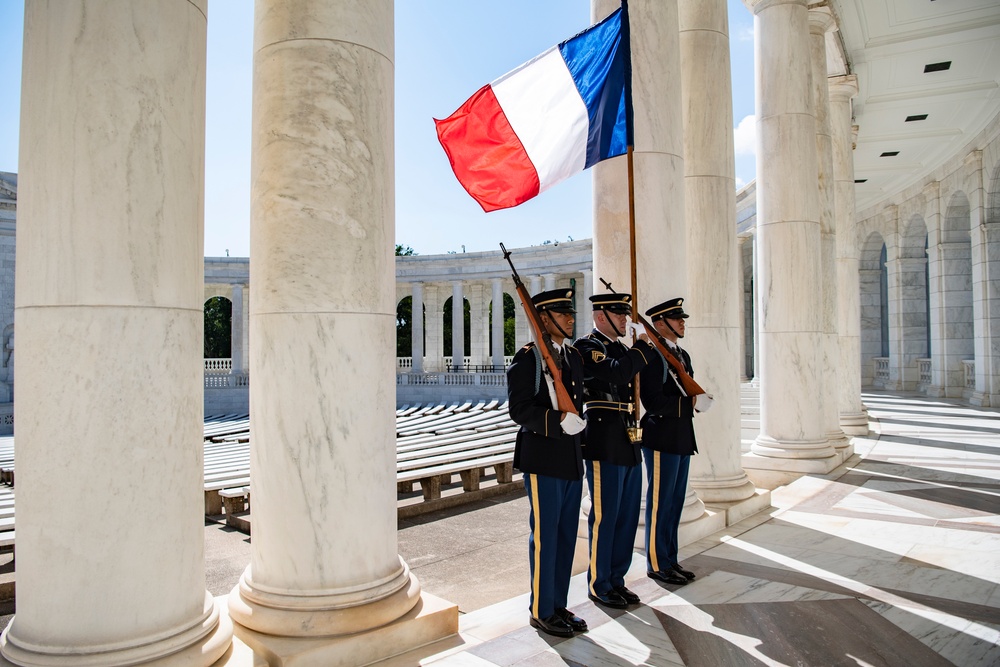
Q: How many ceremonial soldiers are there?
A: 3